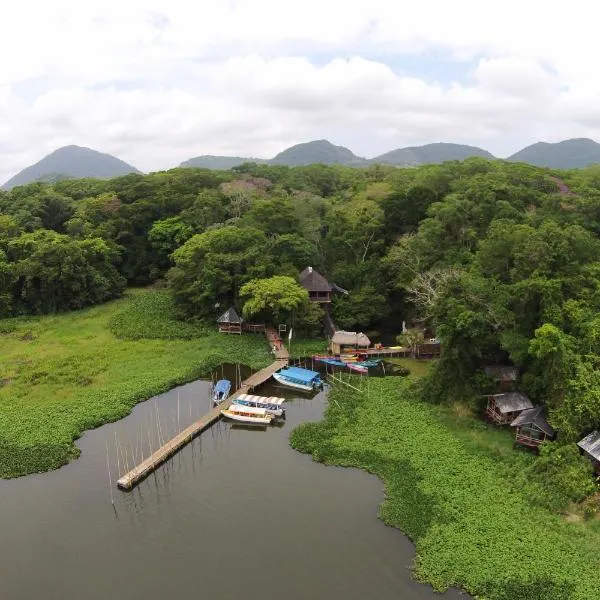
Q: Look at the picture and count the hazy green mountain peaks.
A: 5